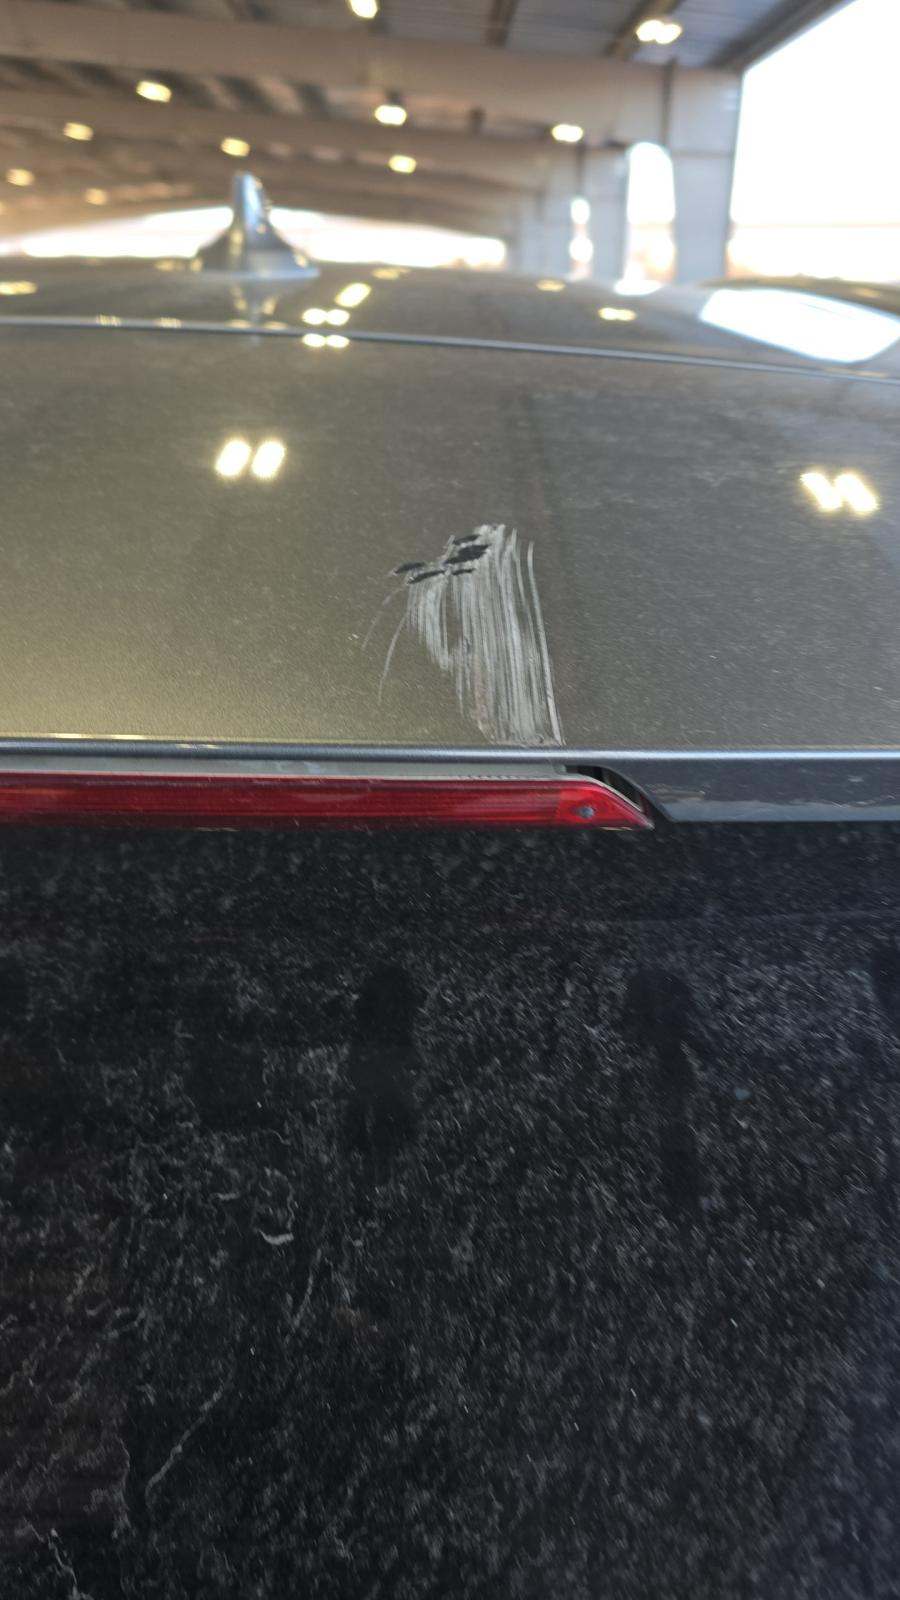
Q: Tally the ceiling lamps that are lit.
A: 10